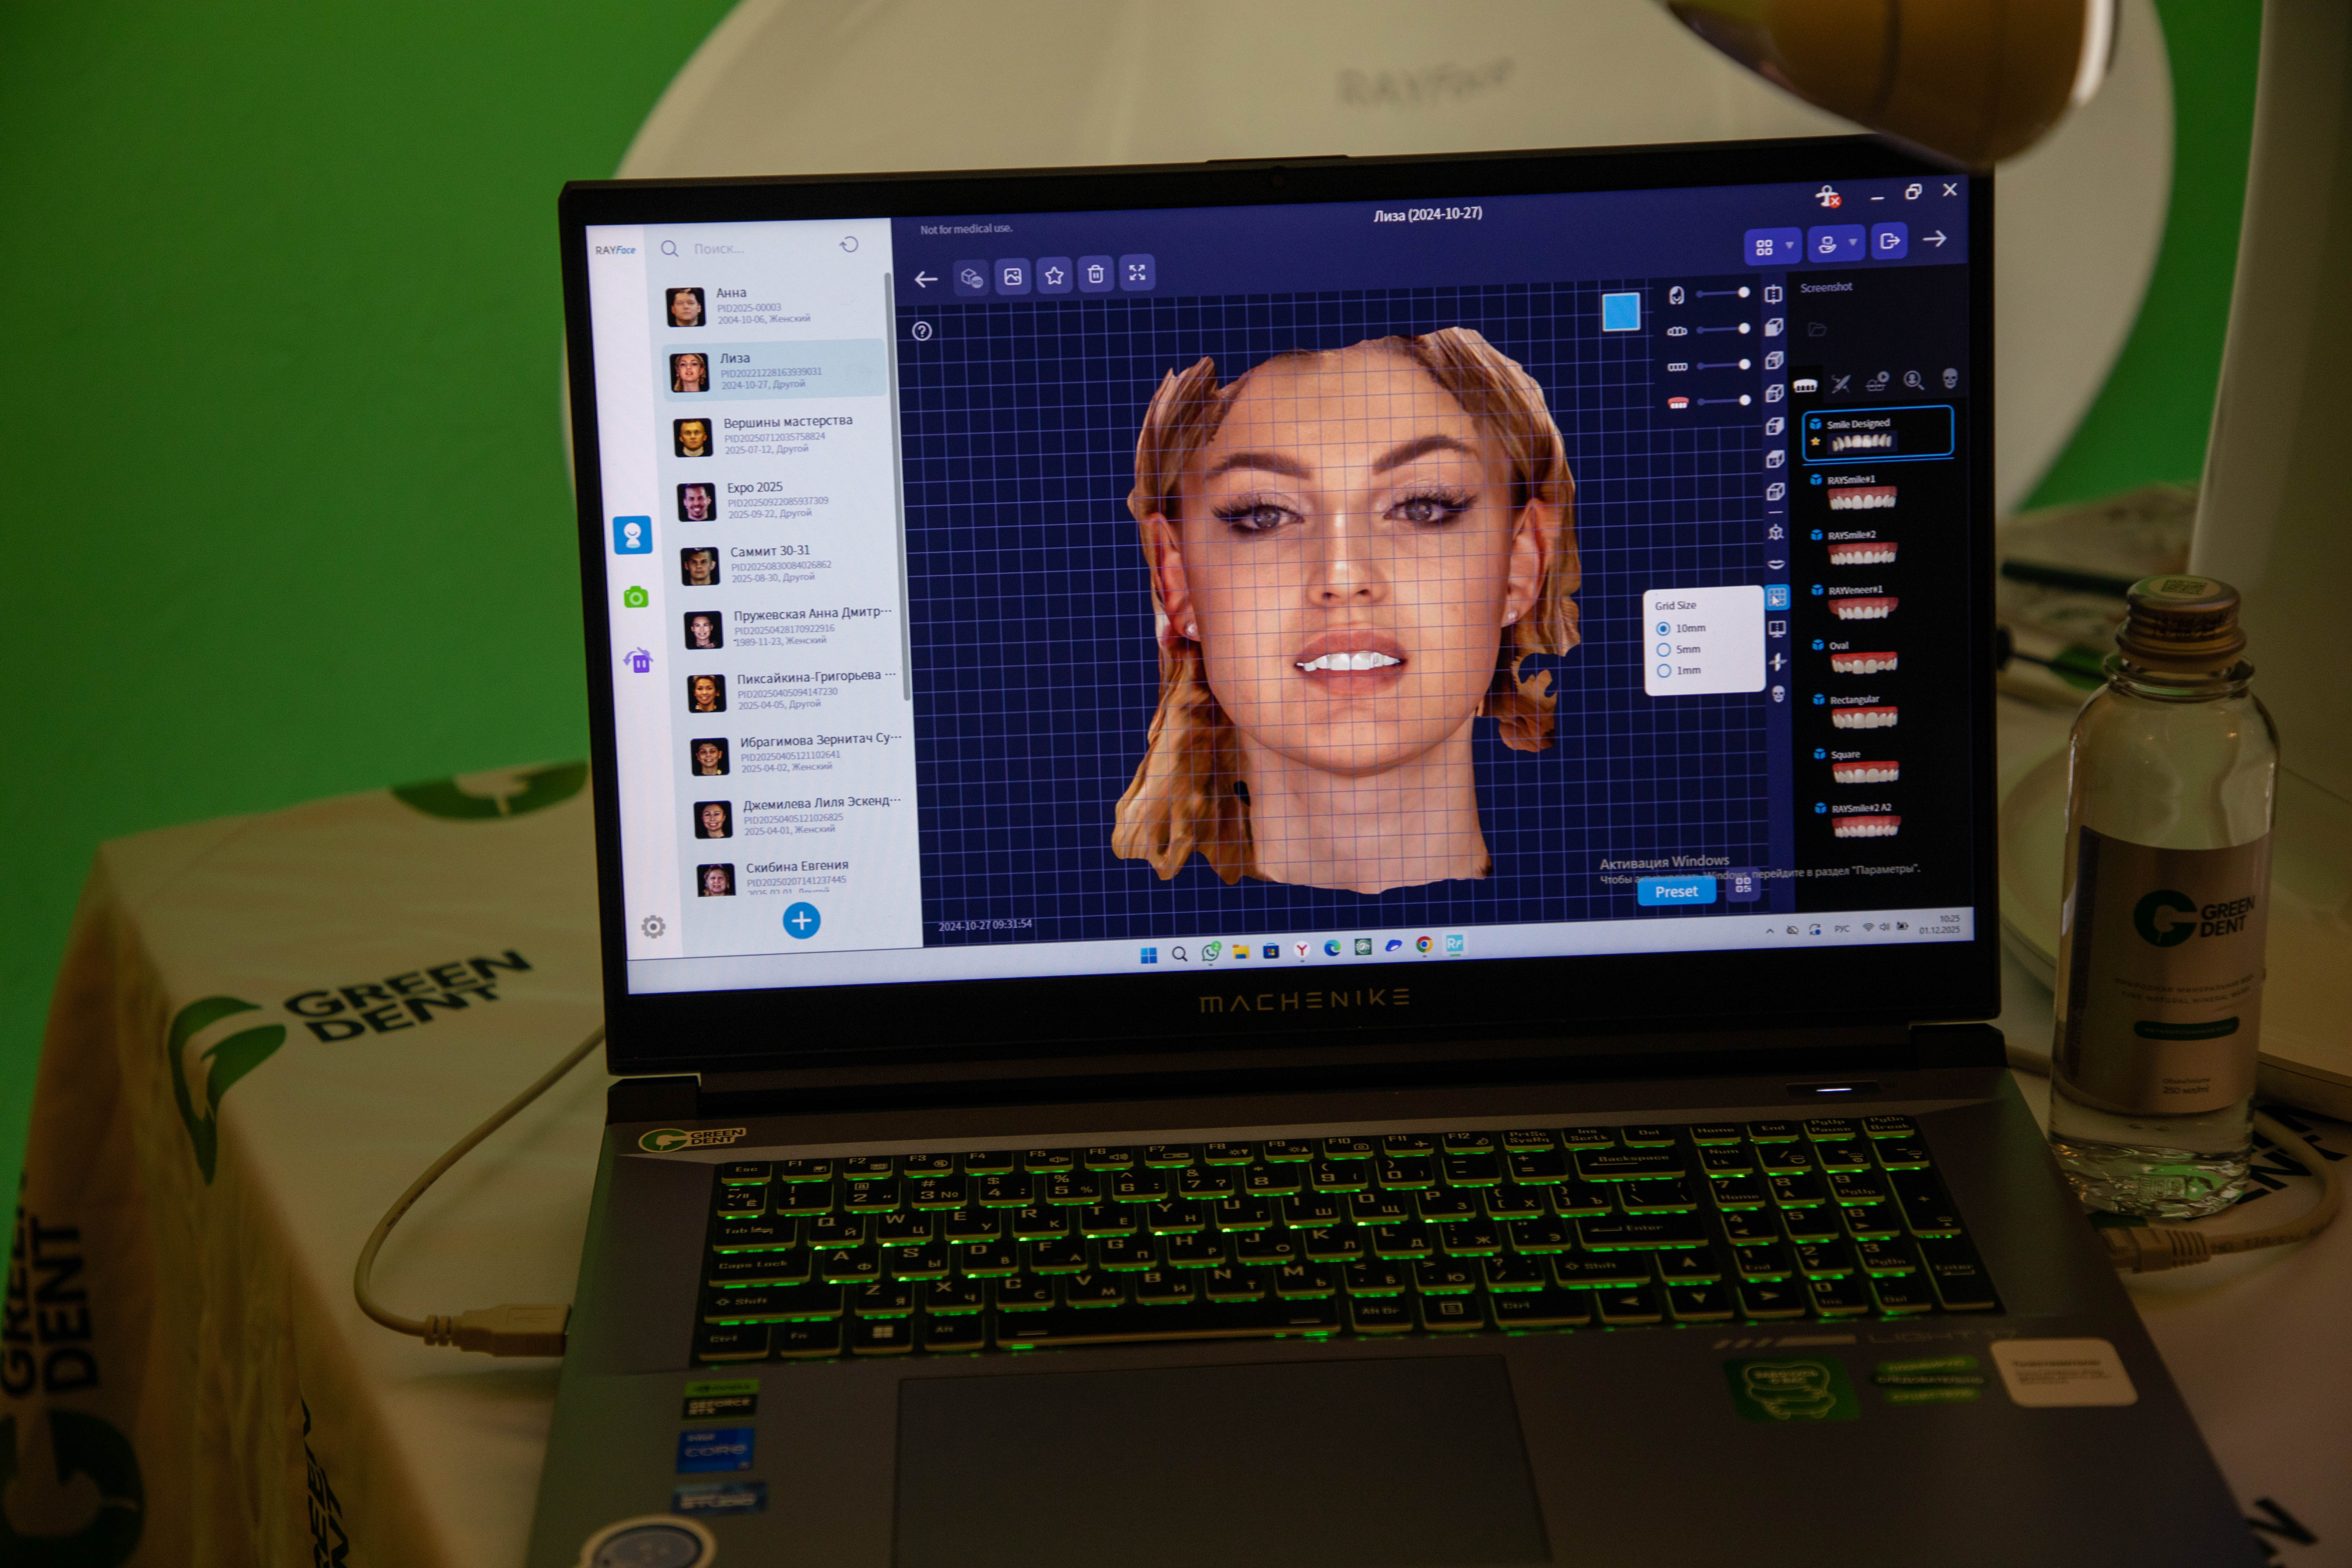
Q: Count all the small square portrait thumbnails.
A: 10